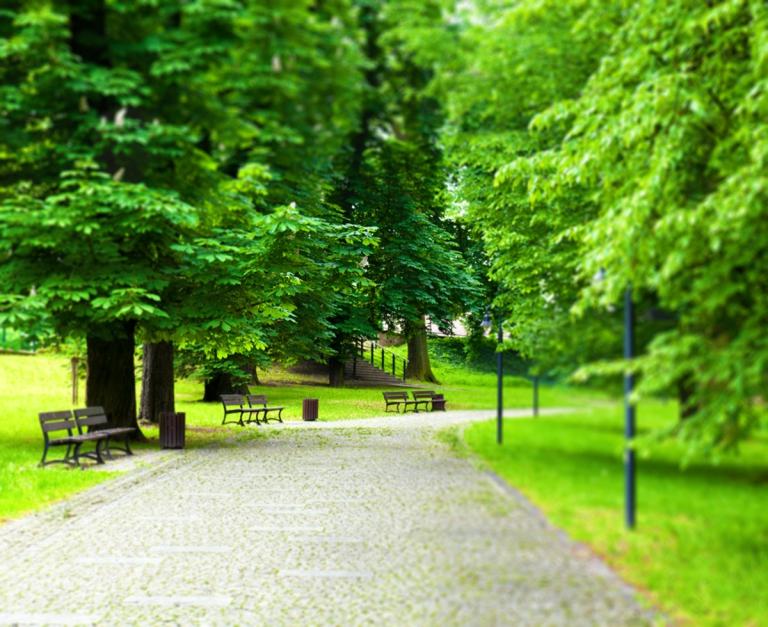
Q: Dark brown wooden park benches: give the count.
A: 6